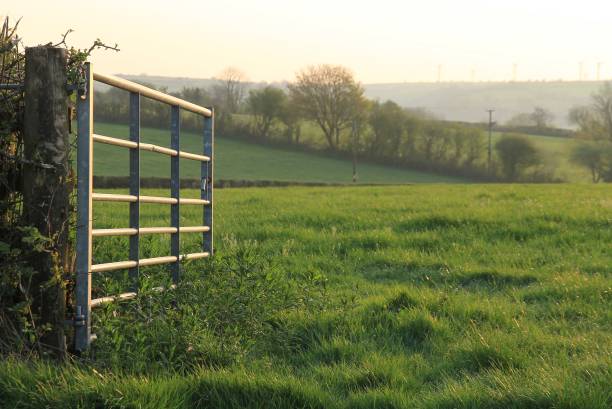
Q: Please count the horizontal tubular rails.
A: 6